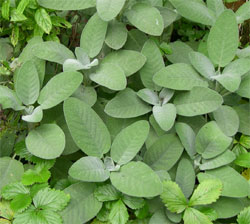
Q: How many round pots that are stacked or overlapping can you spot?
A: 0